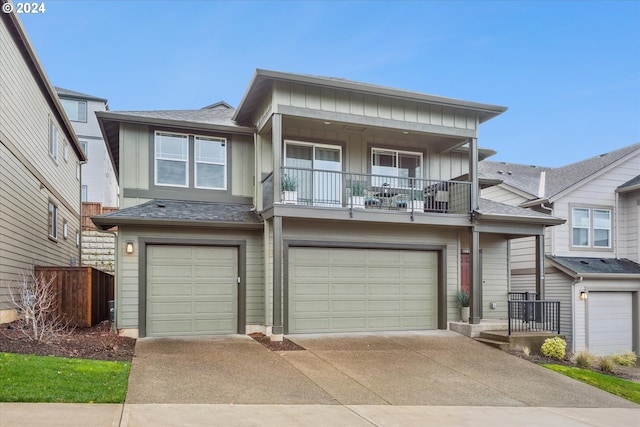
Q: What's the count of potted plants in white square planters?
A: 3